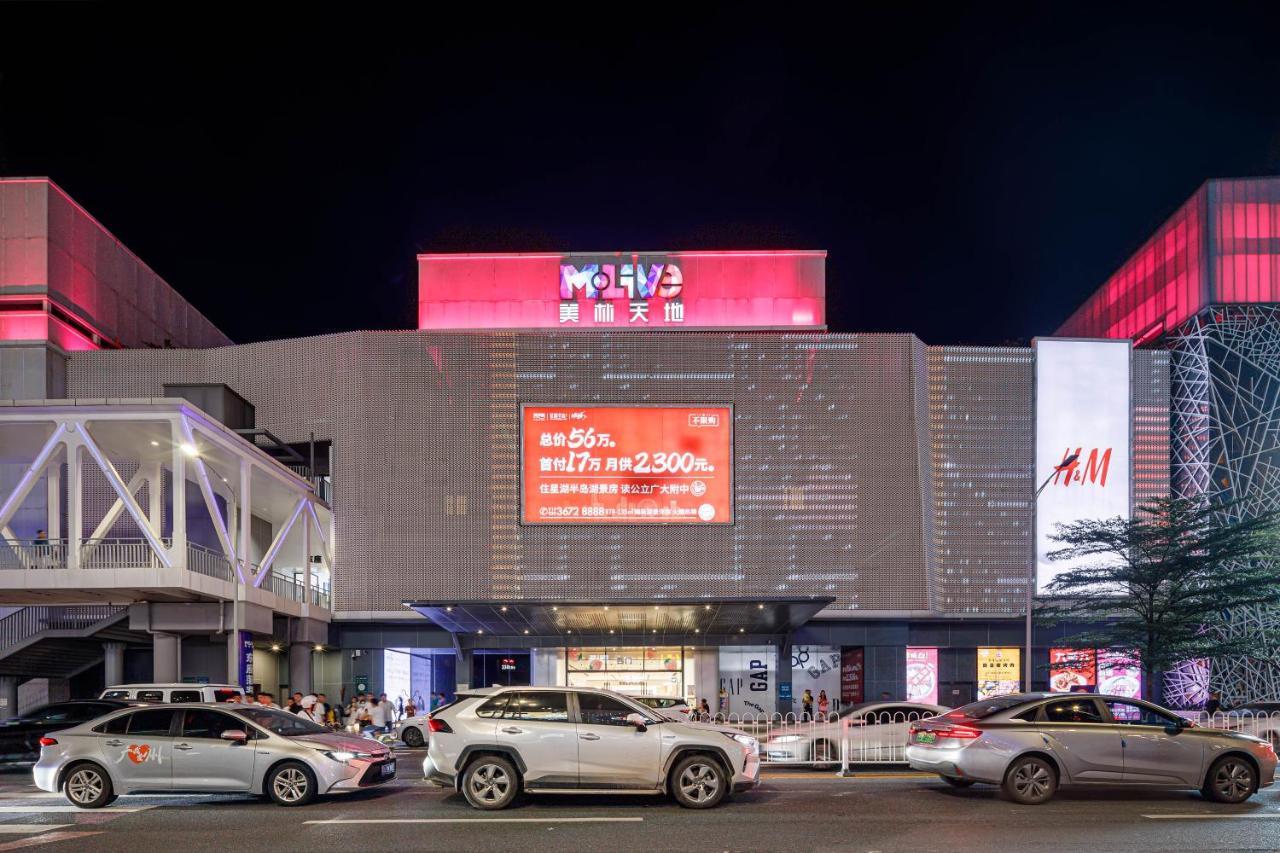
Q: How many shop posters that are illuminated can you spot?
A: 4